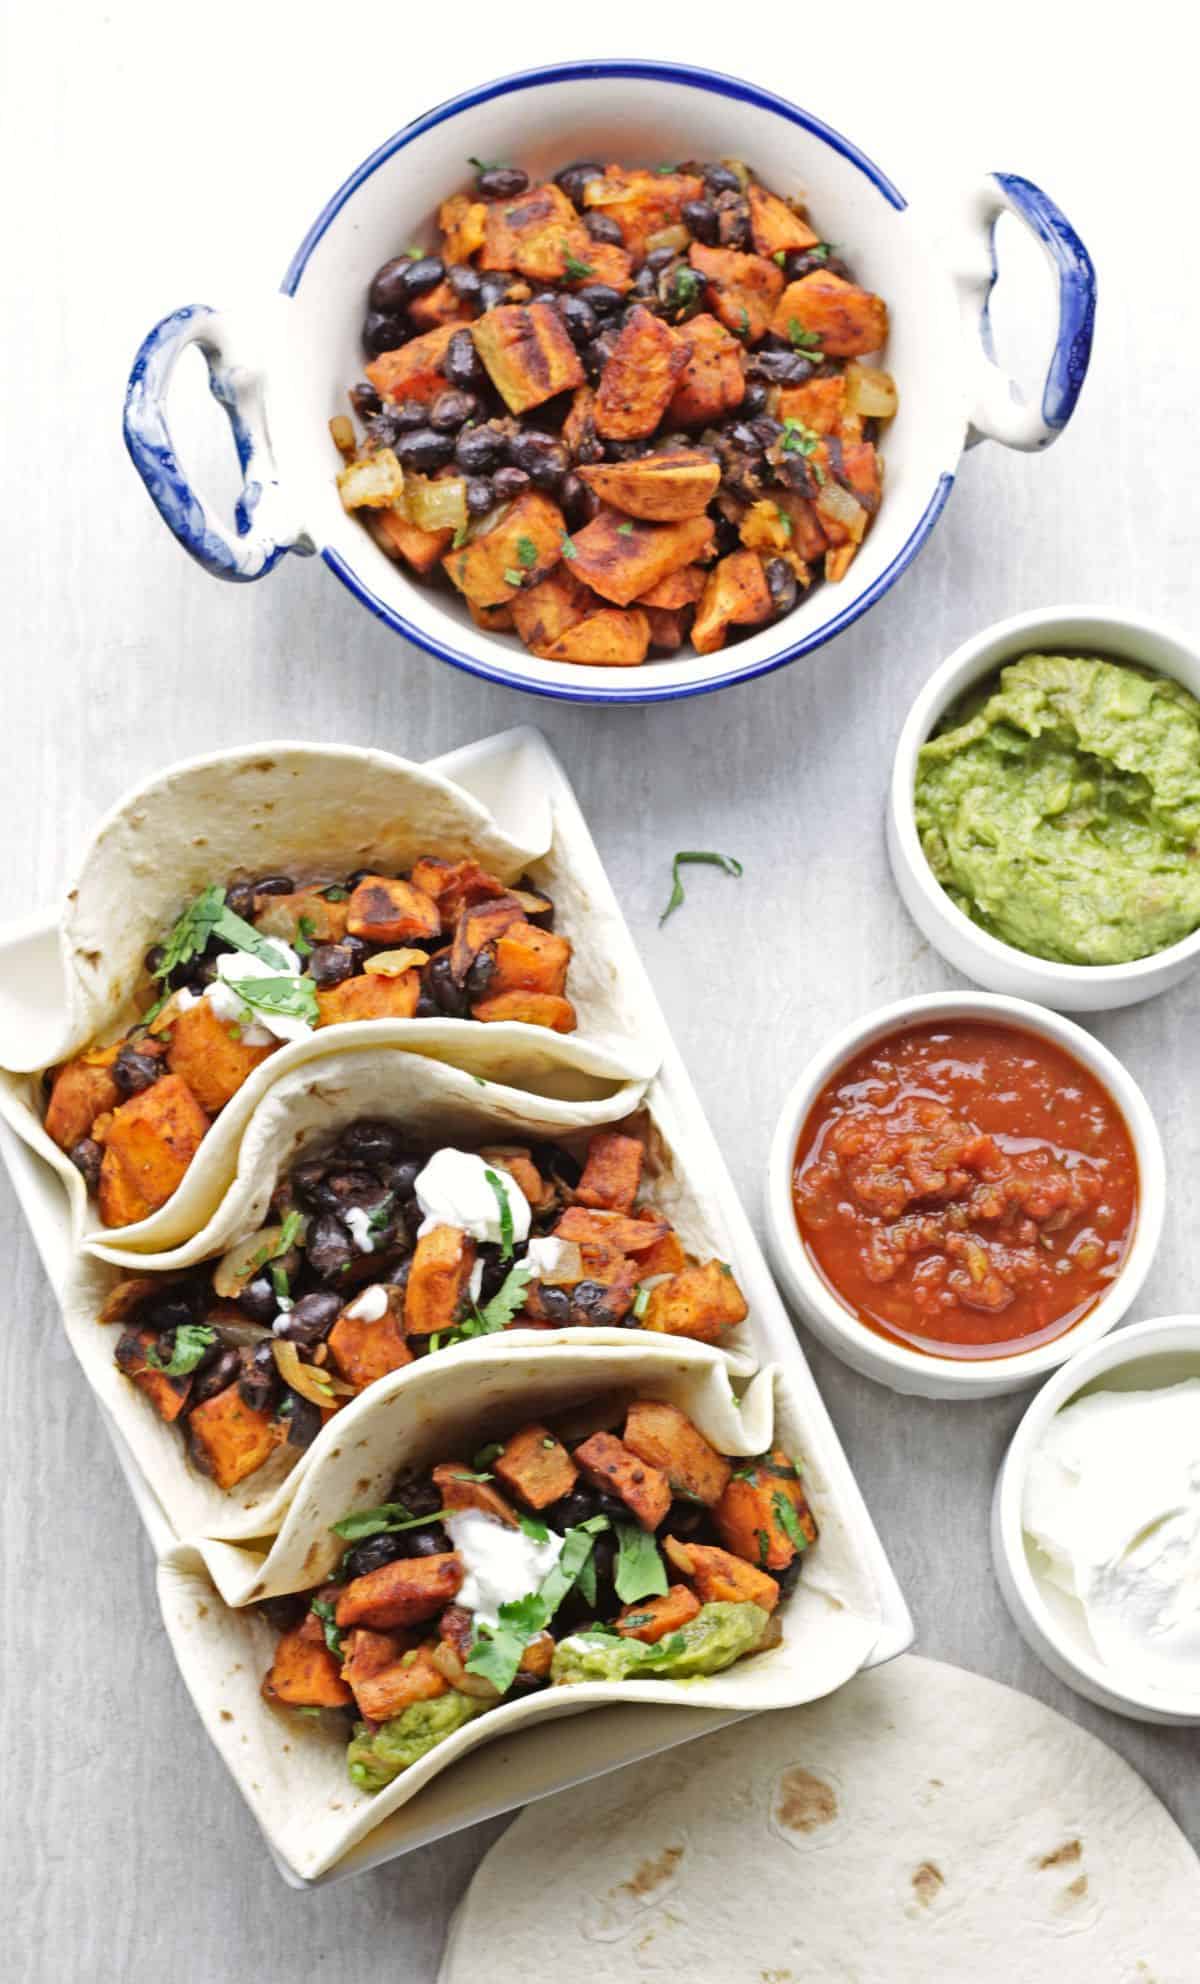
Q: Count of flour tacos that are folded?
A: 3